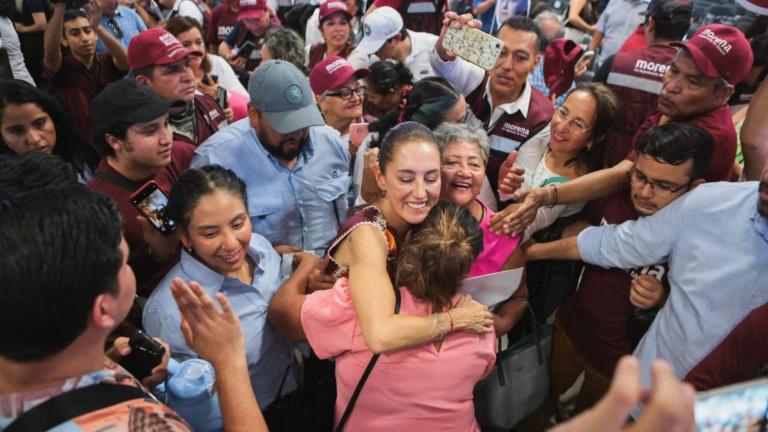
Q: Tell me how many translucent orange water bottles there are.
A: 0